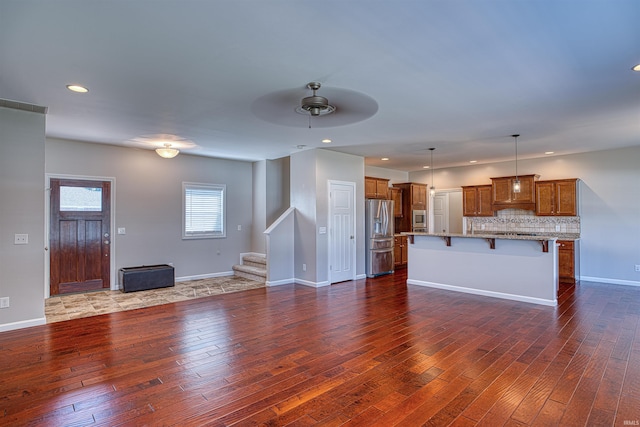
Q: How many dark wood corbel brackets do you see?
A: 4